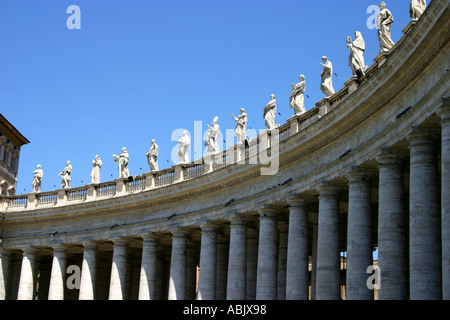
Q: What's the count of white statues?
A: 14